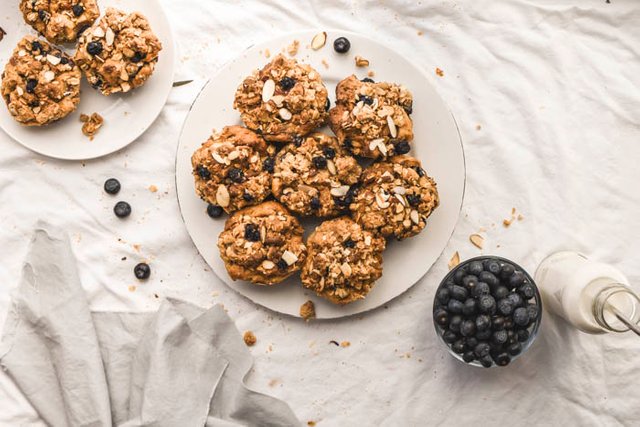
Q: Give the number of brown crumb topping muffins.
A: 10